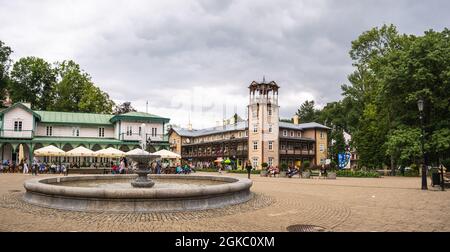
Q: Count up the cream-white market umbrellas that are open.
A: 5